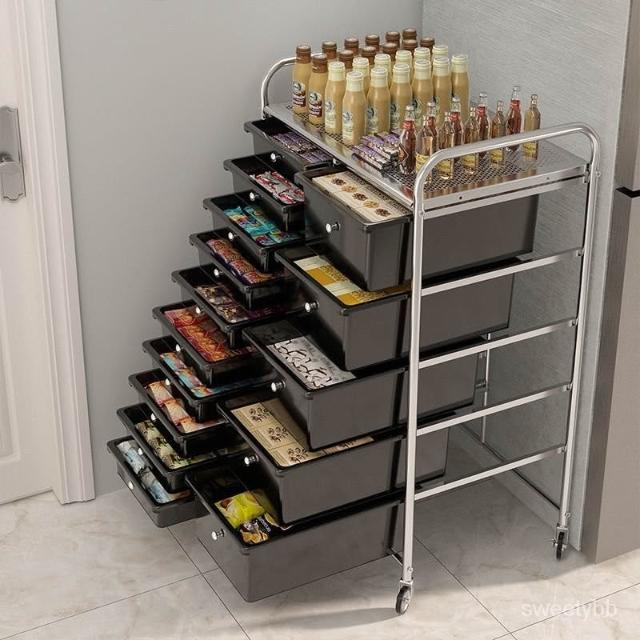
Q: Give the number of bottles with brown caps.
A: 12